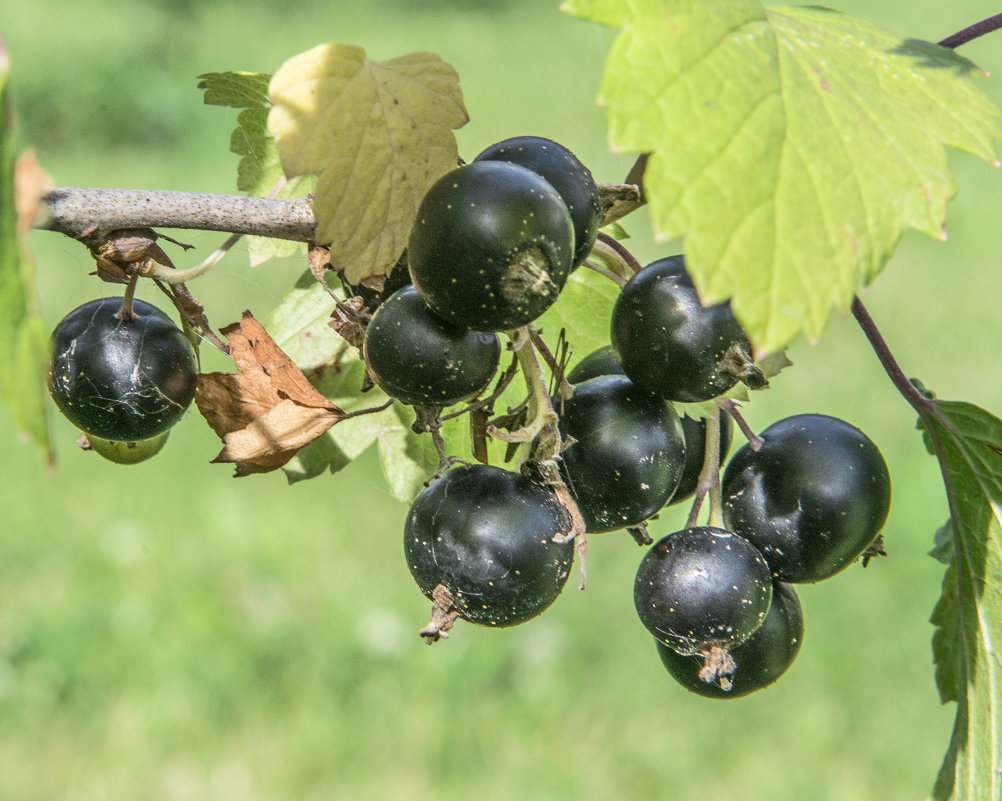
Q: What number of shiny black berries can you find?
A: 12